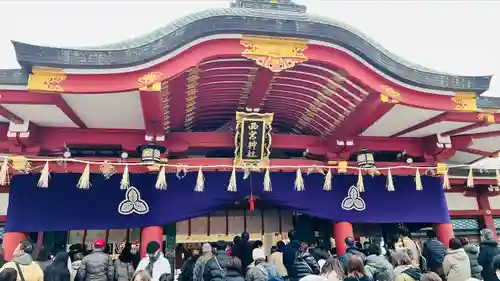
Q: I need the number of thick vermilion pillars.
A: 4